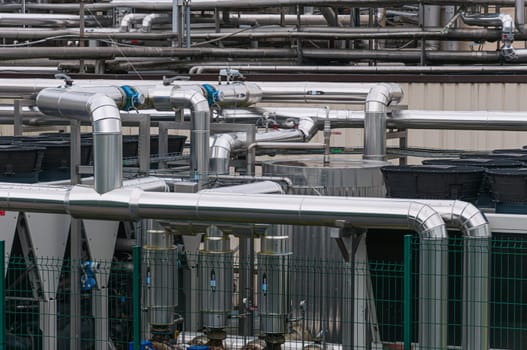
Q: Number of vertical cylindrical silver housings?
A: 3